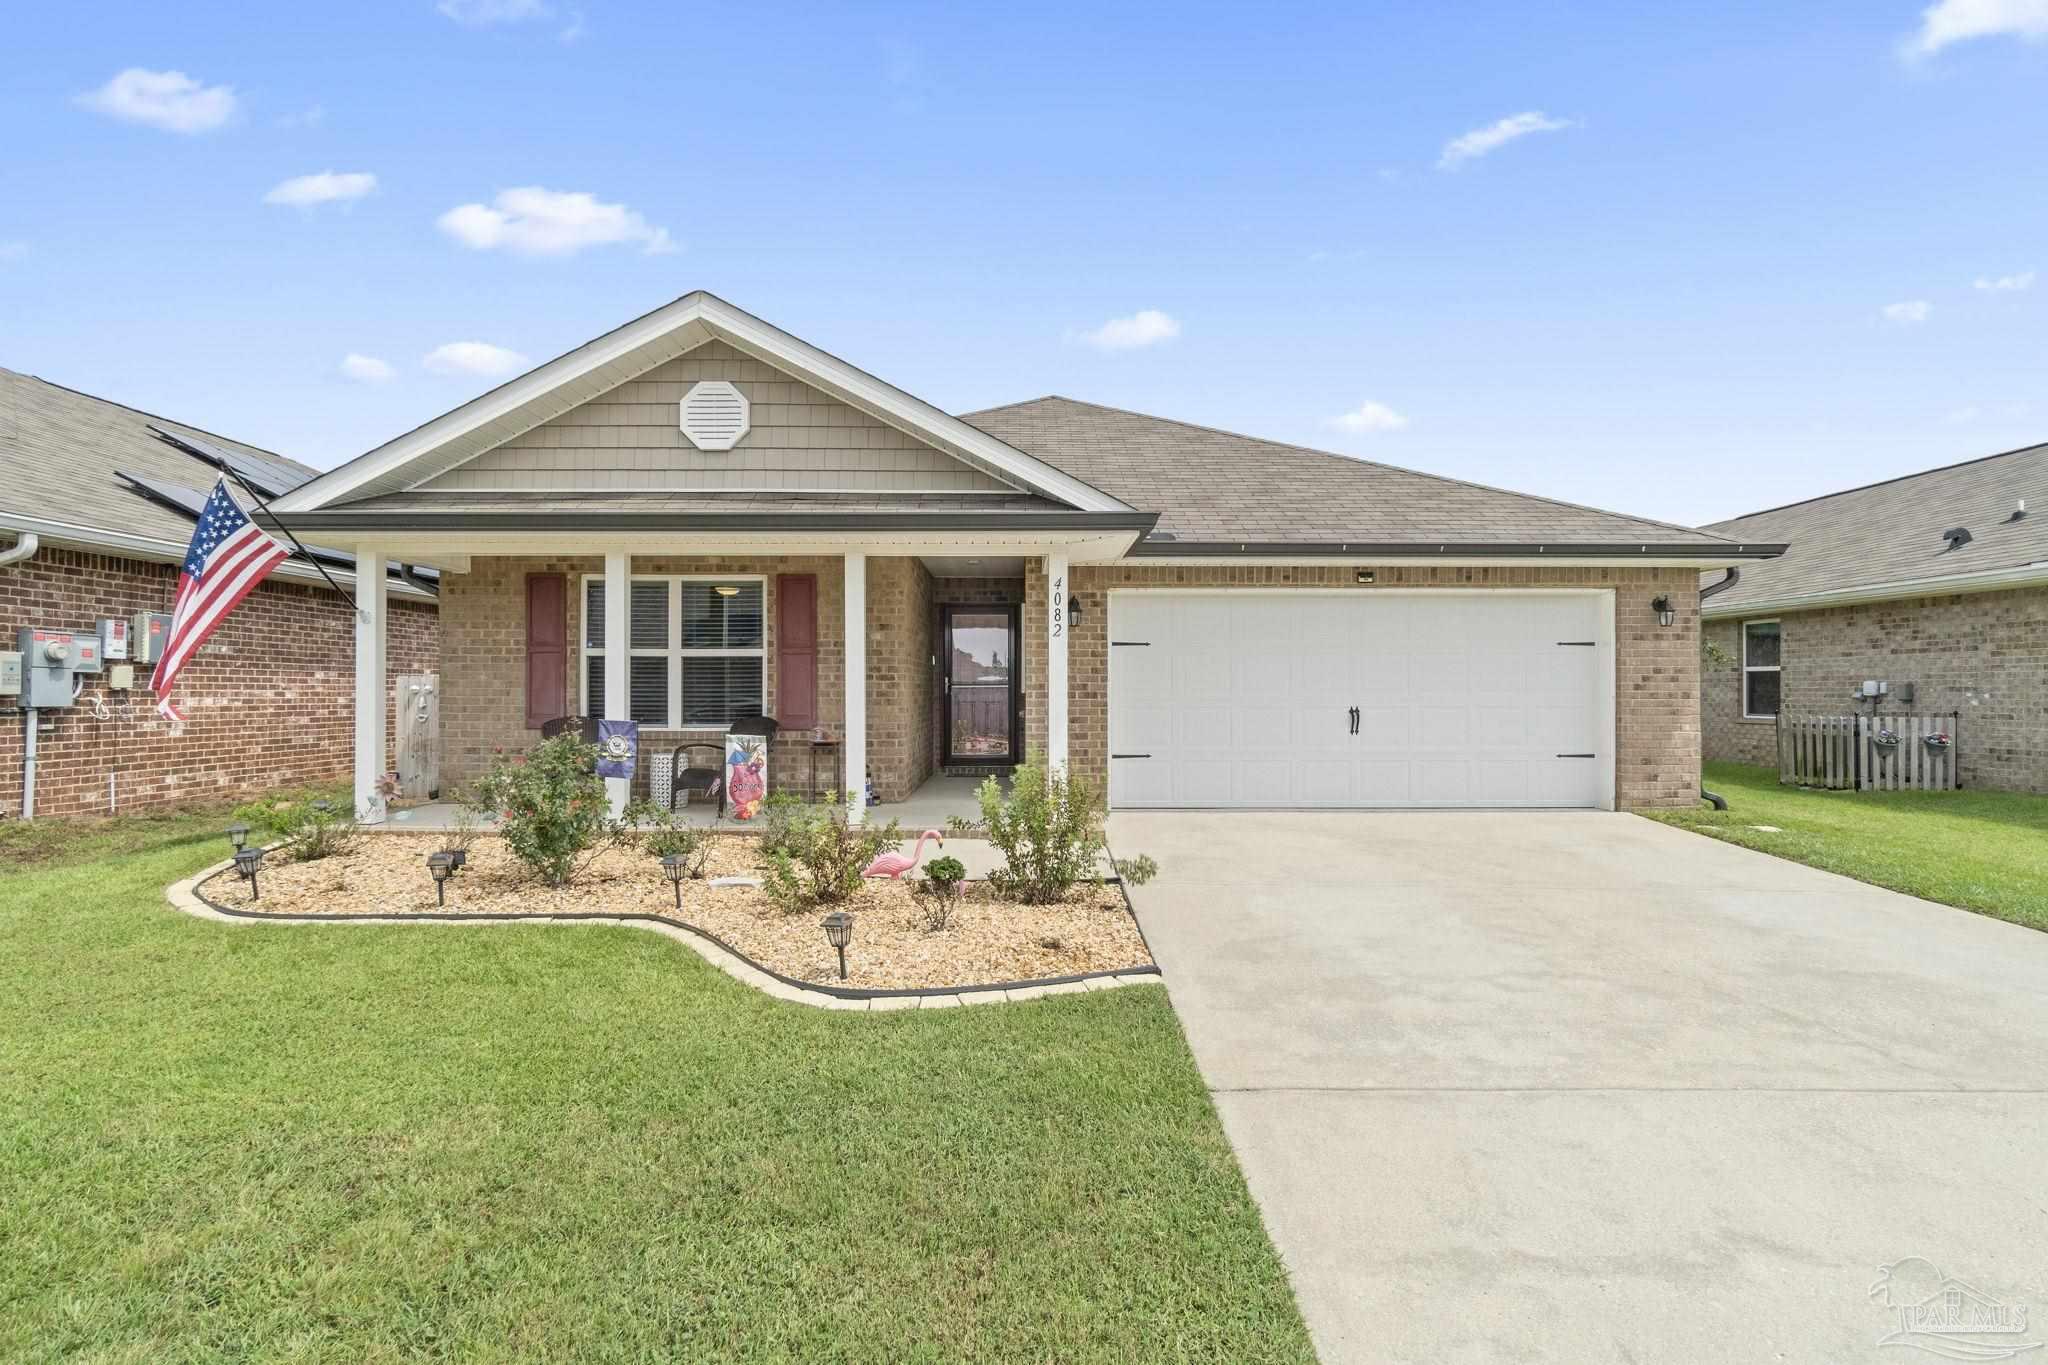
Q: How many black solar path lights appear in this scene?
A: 5